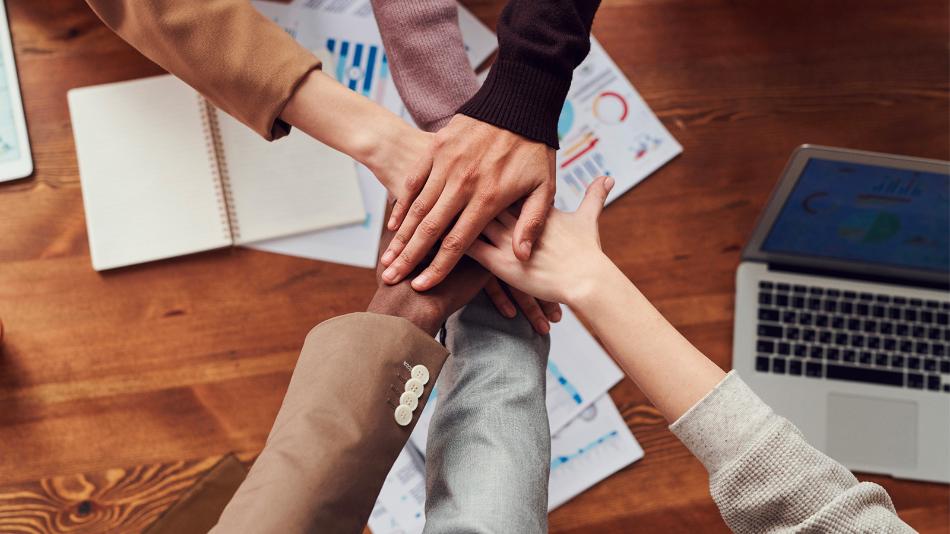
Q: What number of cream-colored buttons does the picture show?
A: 4